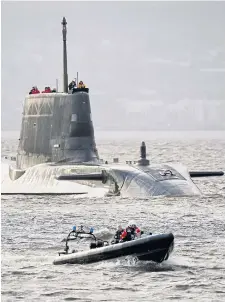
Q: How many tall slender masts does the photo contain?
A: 1